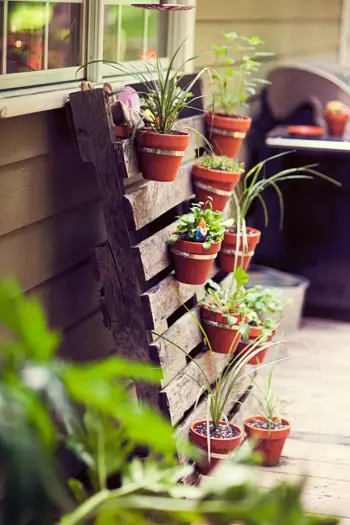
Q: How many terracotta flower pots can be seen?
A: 10